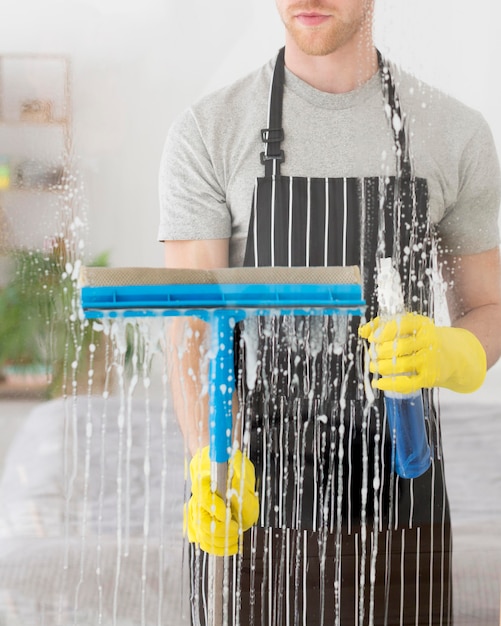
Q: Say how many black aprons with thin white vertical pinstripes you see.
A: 1